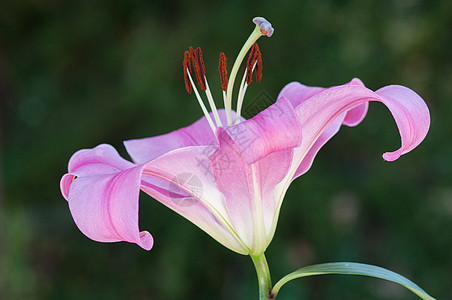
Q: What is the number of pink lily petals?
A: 6